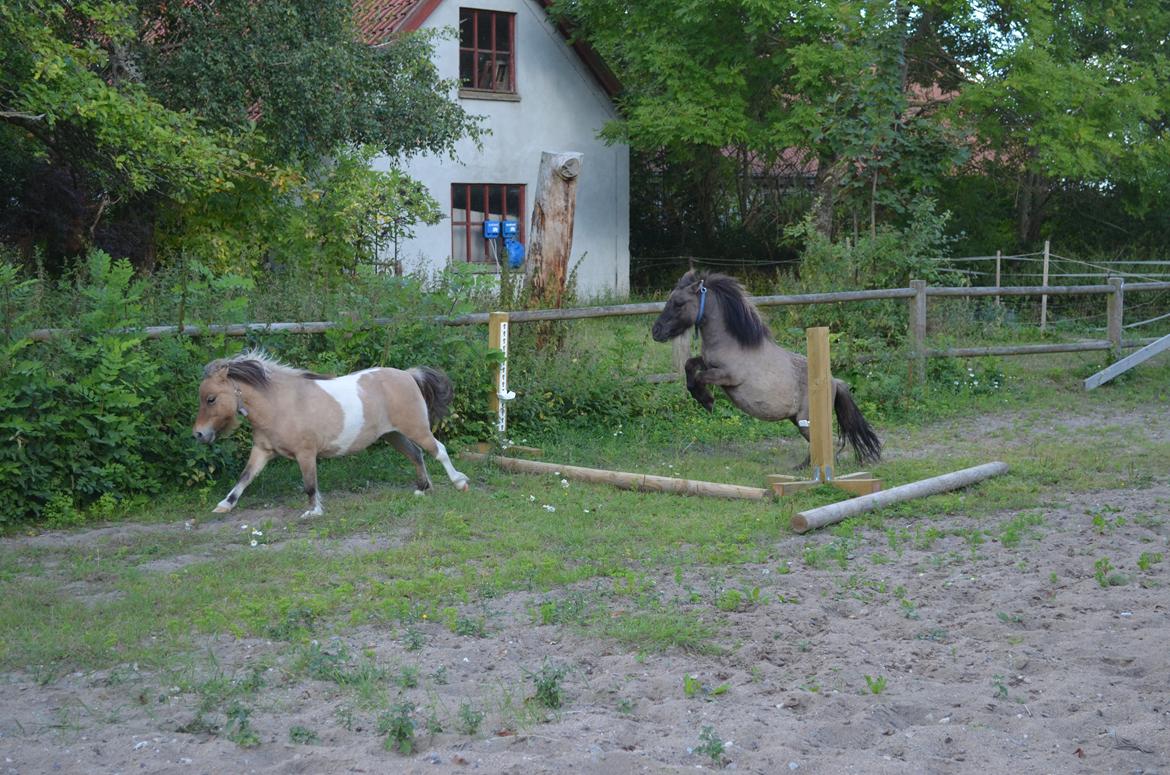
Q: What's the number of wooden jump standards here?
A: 2